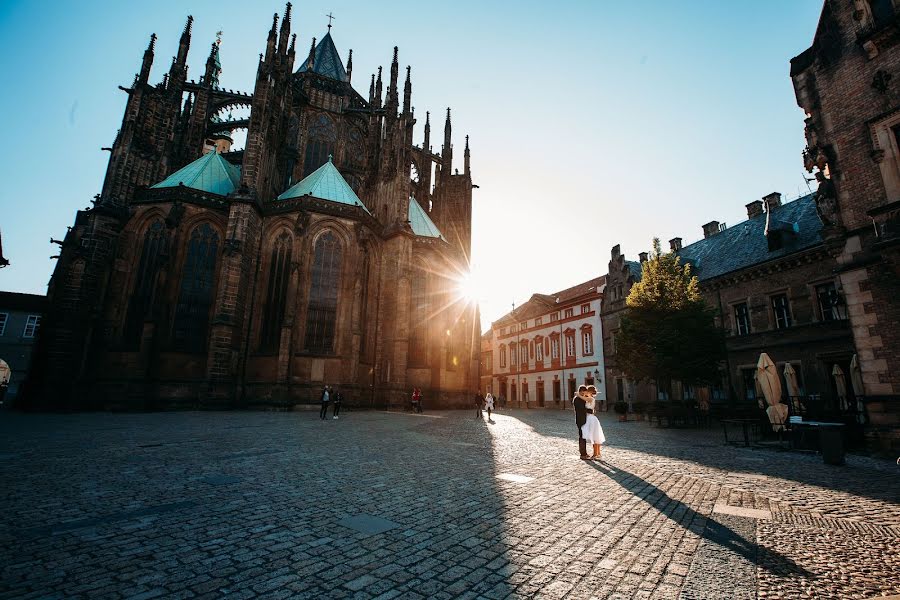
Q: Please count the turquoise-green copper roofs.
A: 3